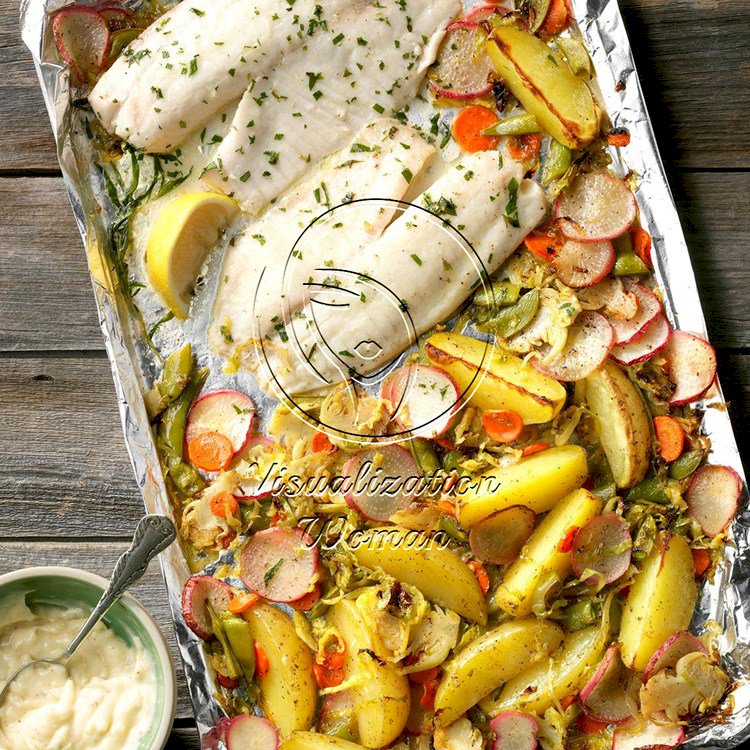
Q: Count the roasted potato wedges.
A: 12